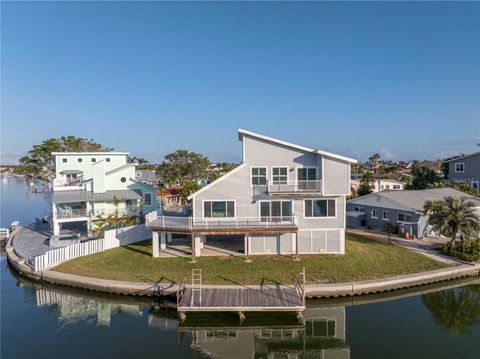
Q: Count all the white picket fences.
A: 1